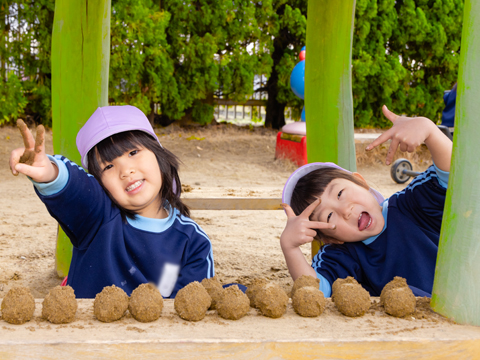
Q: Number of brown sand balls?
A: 15